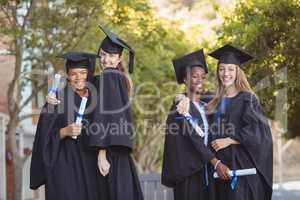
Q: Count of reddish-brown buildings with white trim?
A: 1